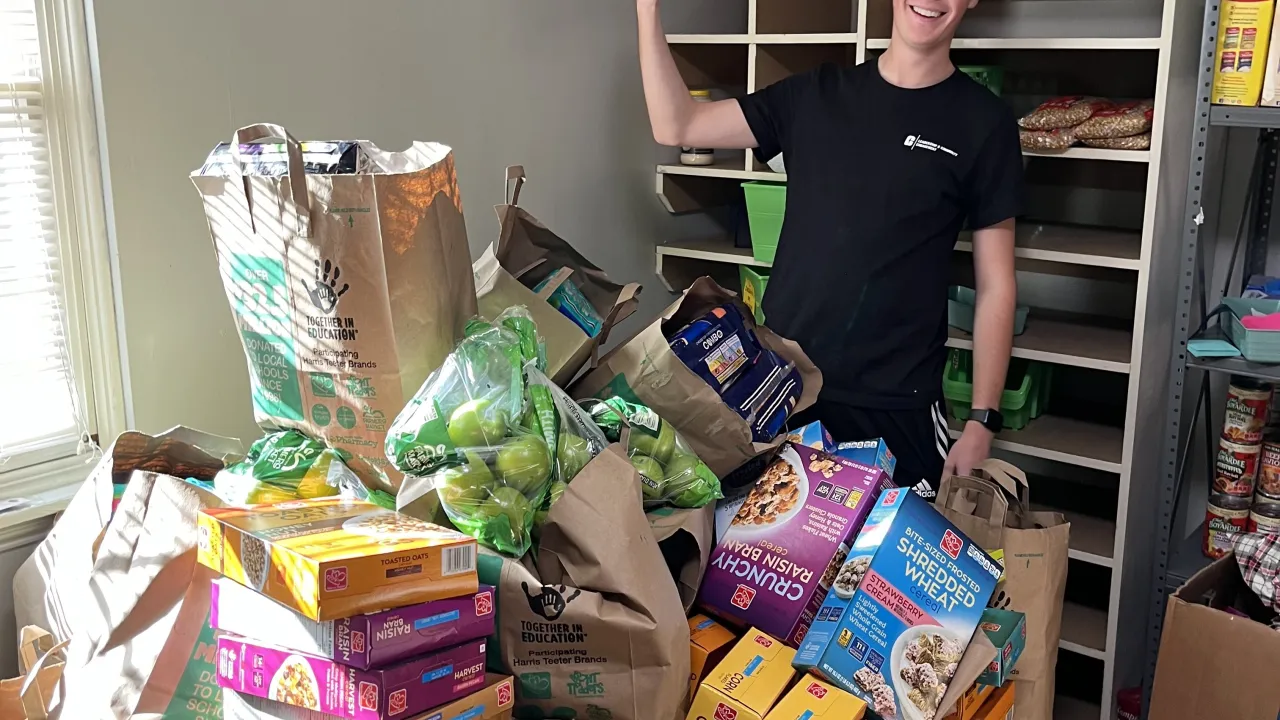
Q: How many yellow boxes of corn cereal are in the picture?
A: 2